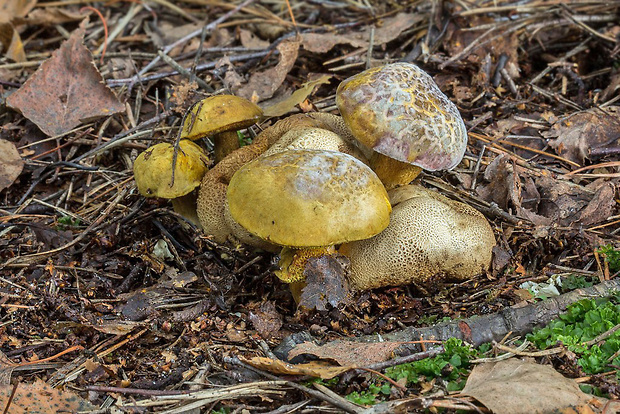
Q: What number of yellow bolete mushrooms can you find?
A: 4